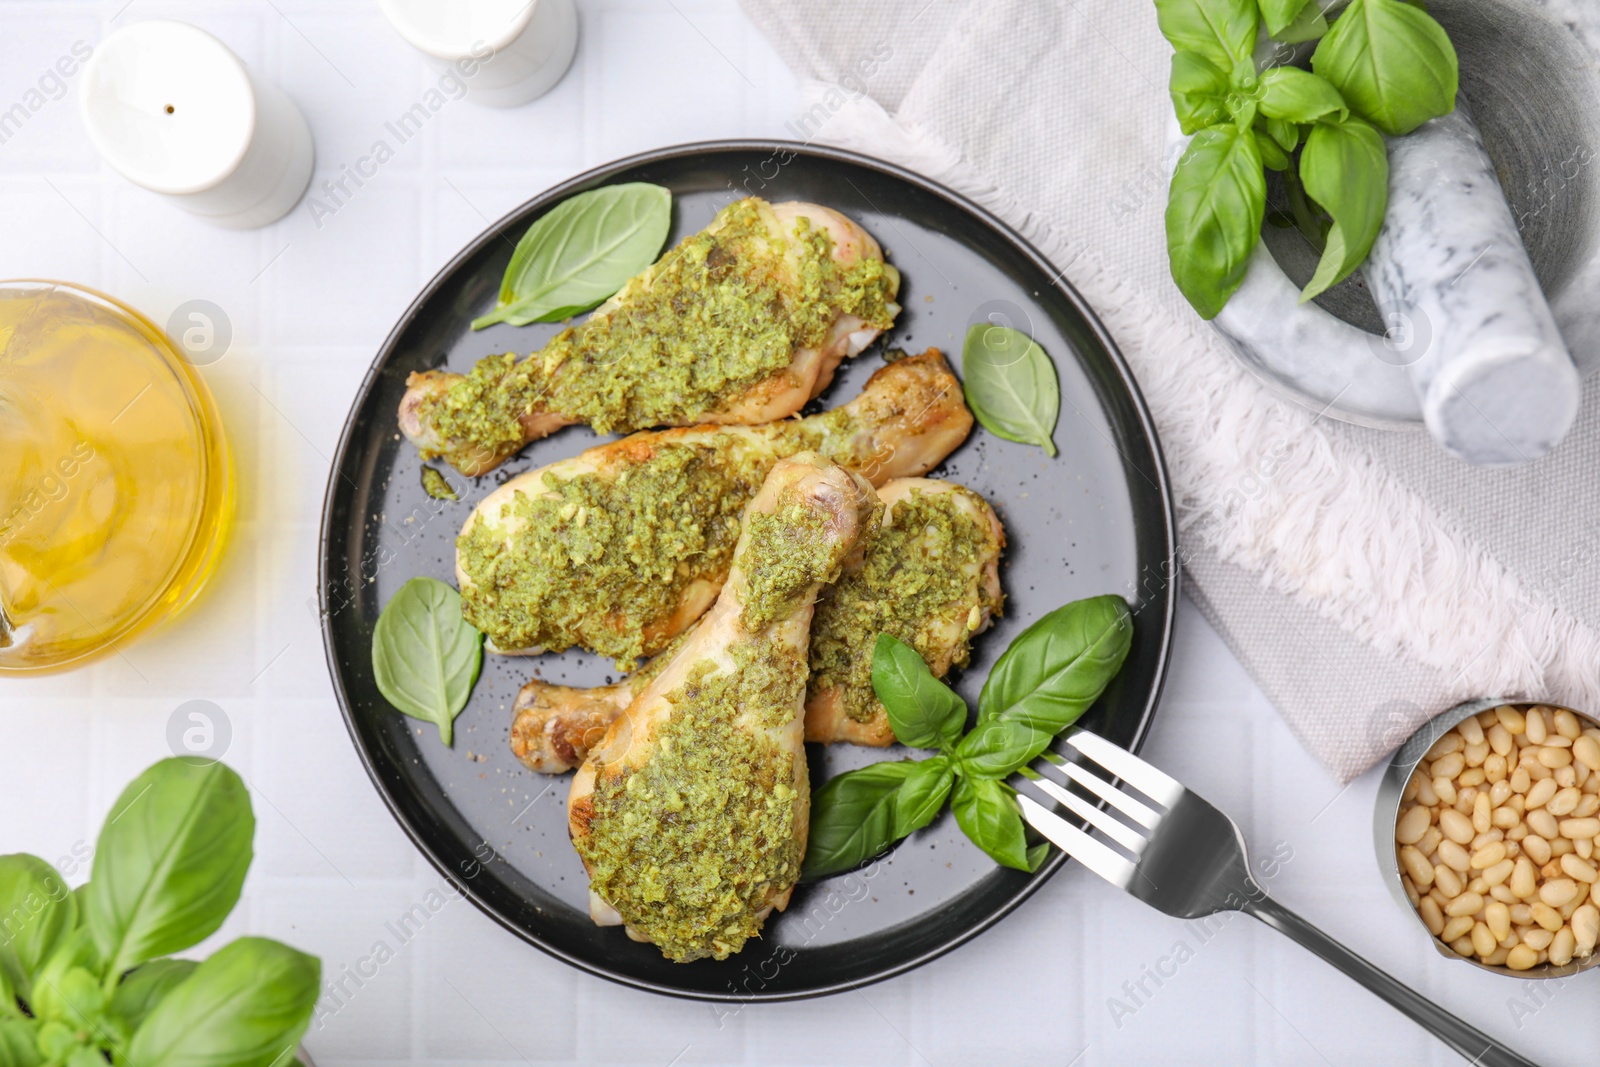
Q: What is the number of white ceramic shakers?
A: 2